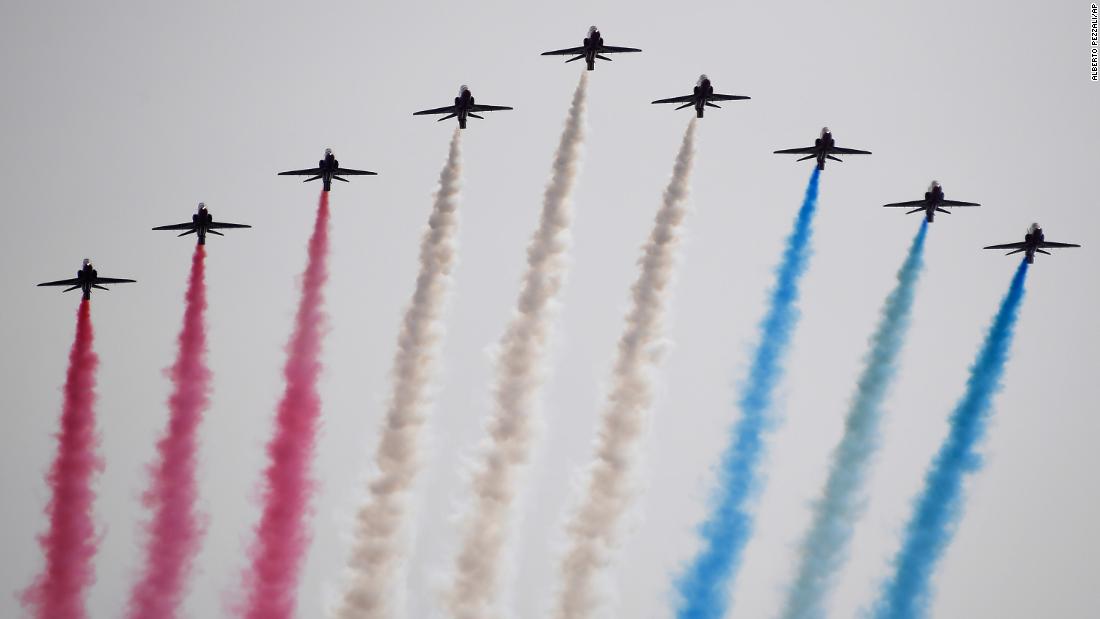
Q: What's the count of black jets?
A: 9